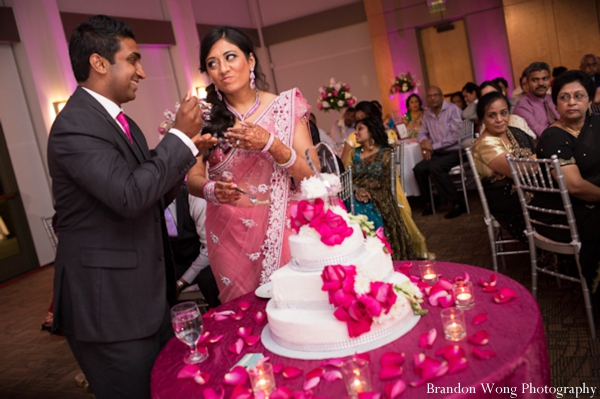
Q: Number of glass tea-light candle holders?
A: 5